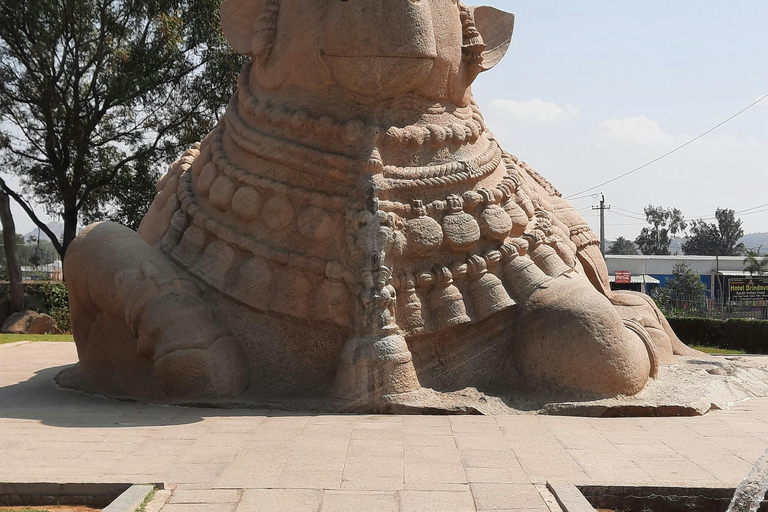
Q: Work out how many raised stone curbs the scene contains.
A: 2